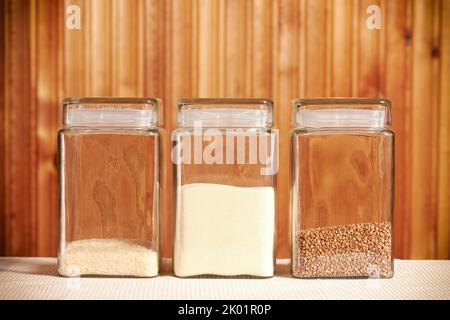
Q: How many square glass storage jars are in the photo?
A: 3